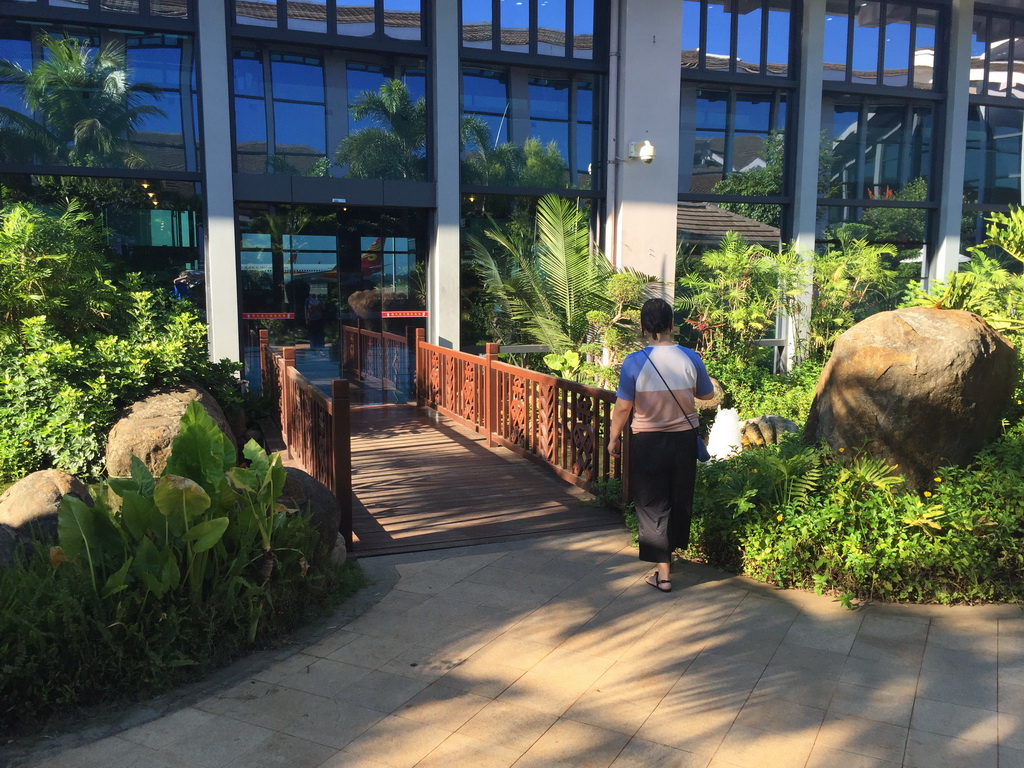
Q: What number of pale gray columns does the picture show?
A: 5